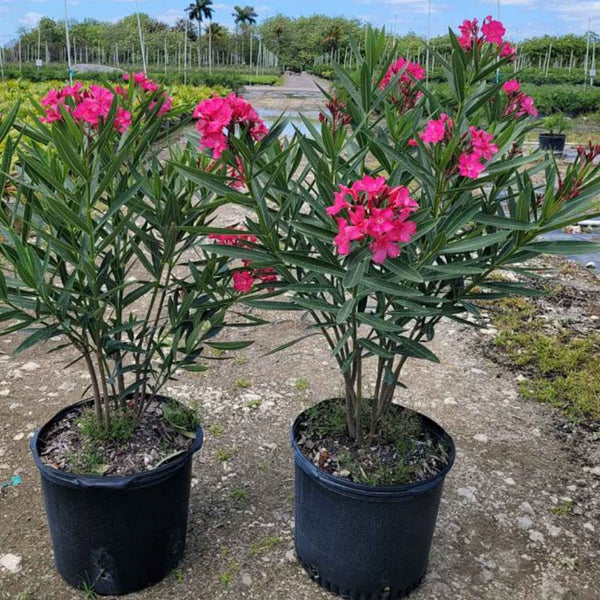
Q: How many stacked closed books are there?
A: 0